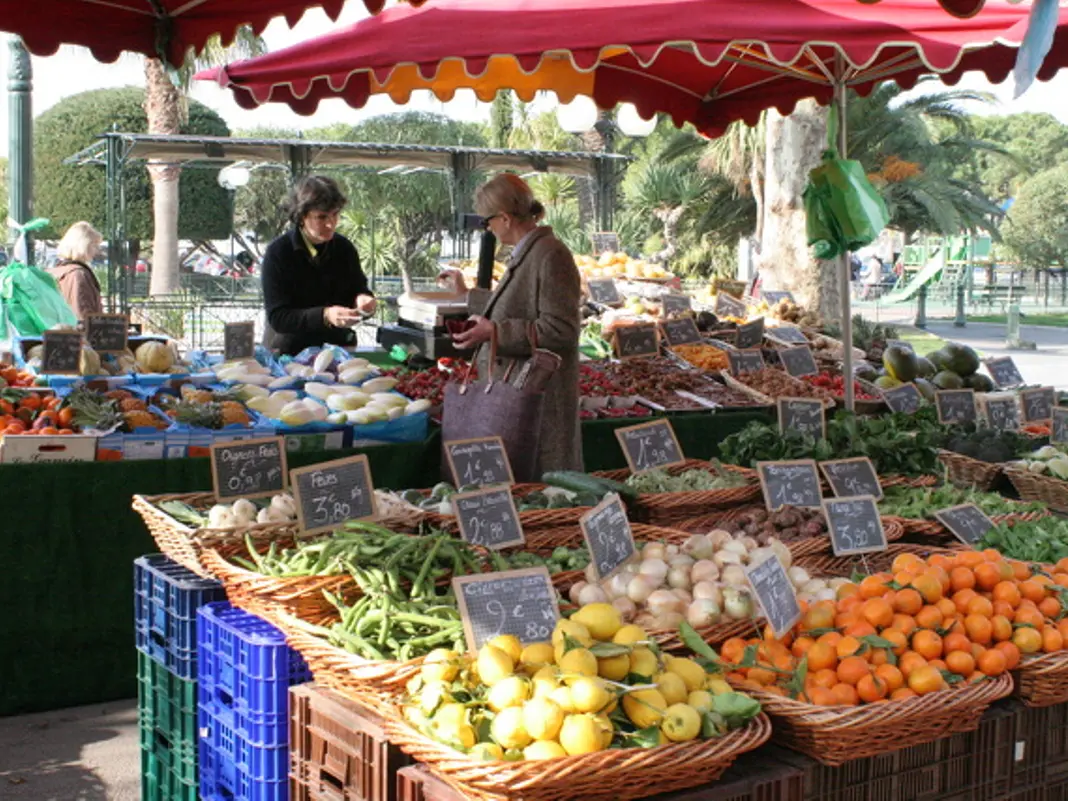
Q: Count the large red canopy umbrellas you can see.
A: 2